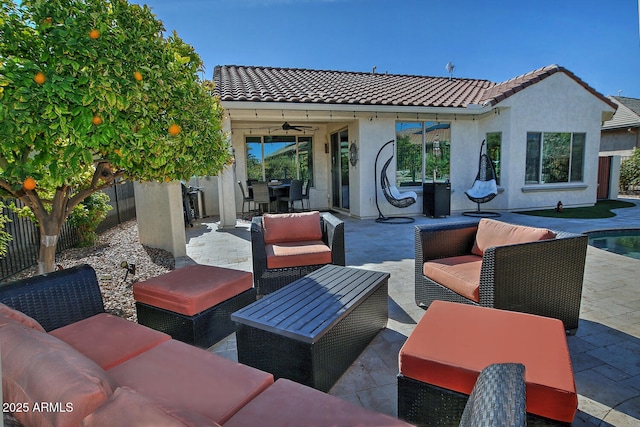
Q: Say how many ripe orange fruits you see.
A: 6